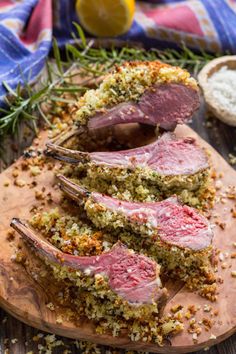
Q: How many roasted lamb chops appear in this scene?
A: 4